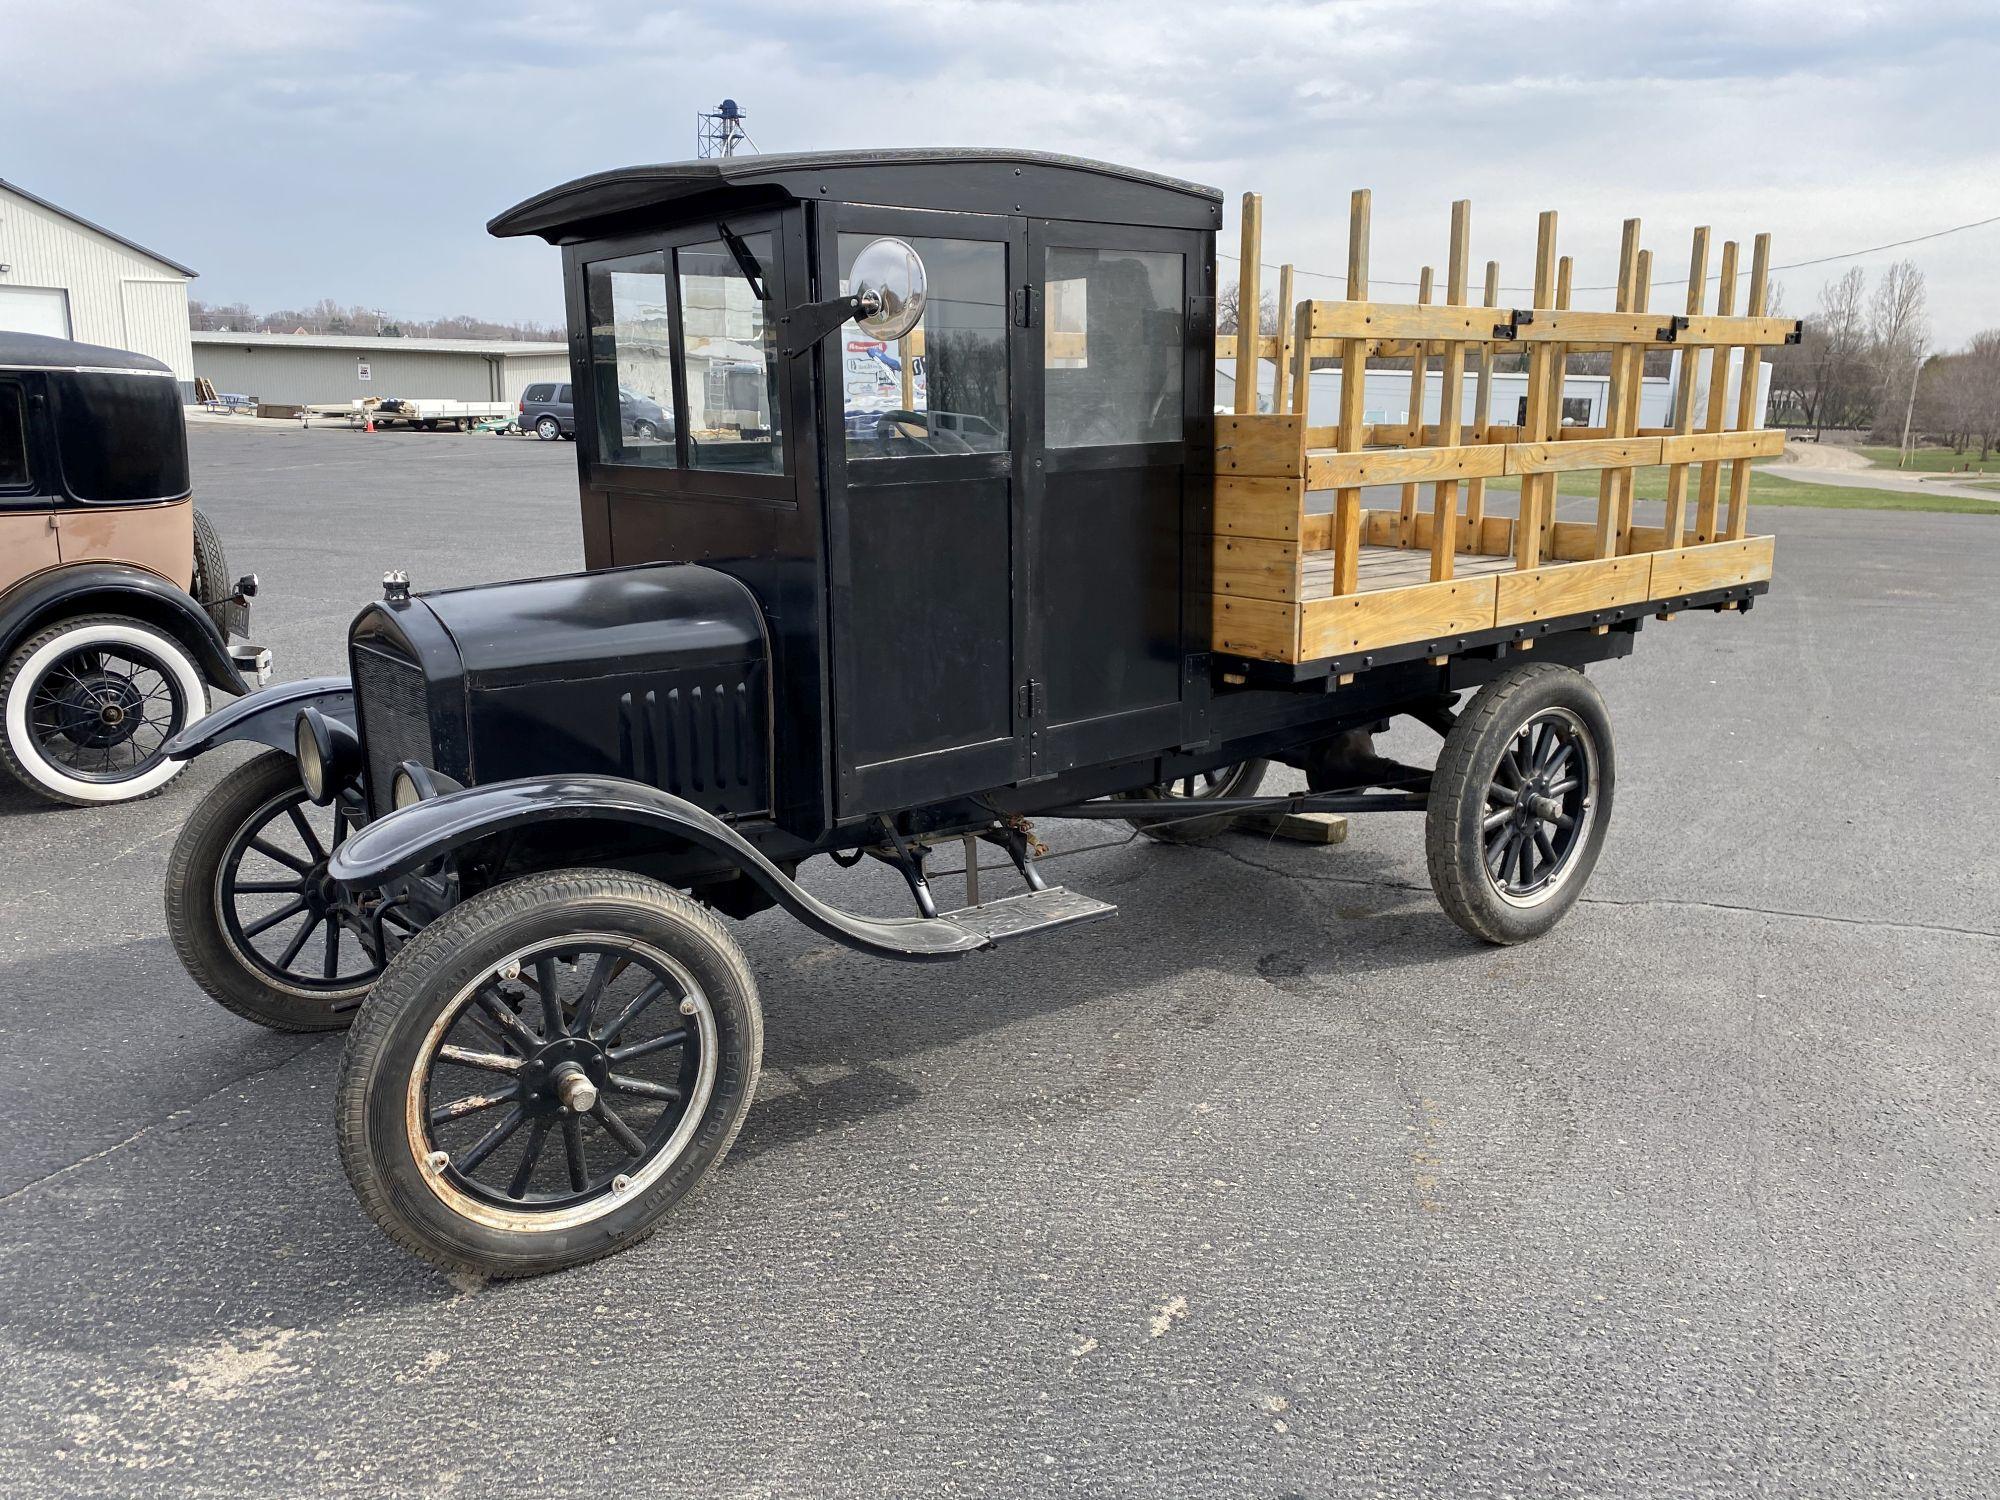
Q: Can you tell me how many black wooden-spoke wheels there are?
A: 4